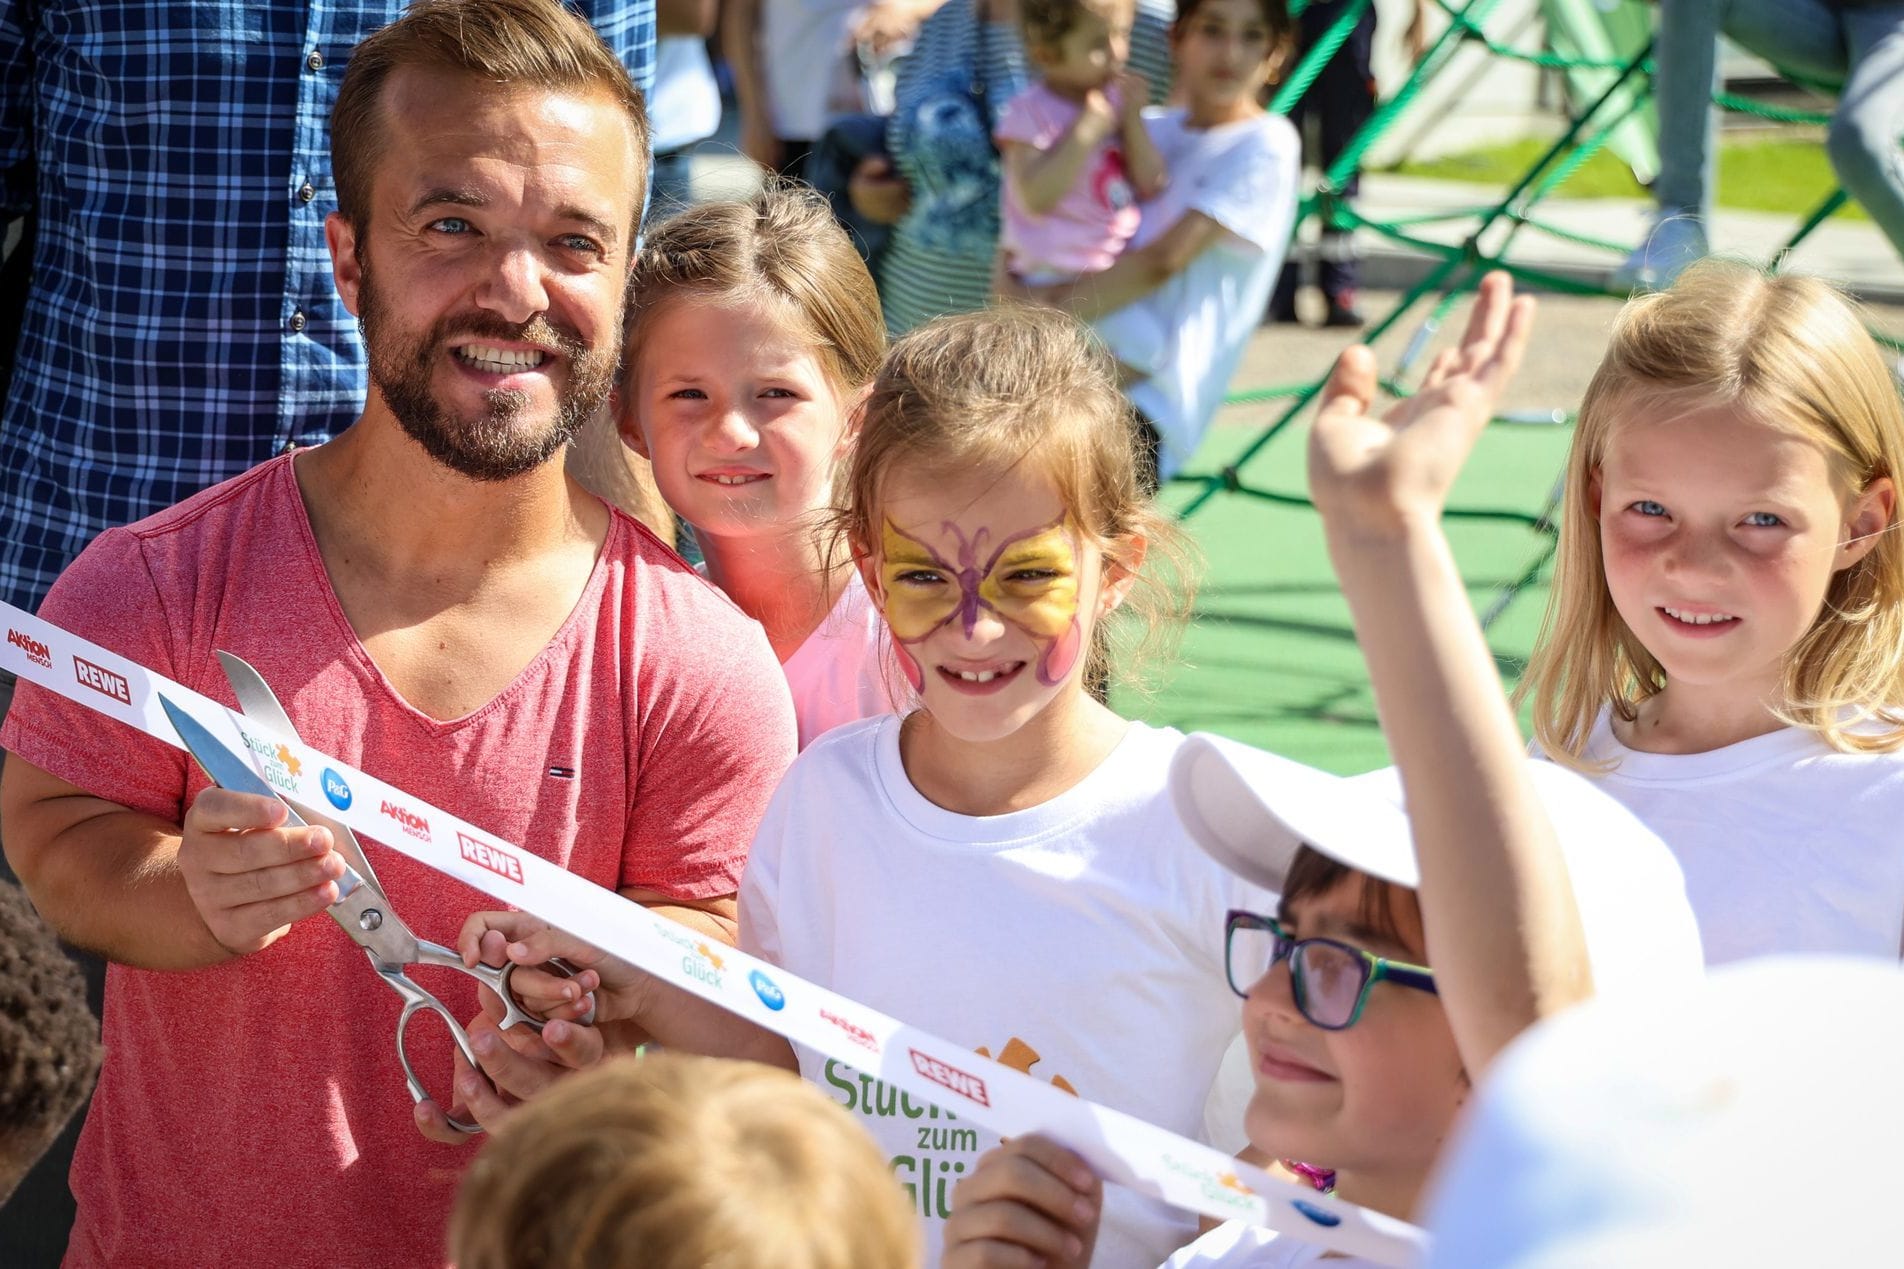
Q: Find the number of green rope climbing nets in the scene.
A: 1